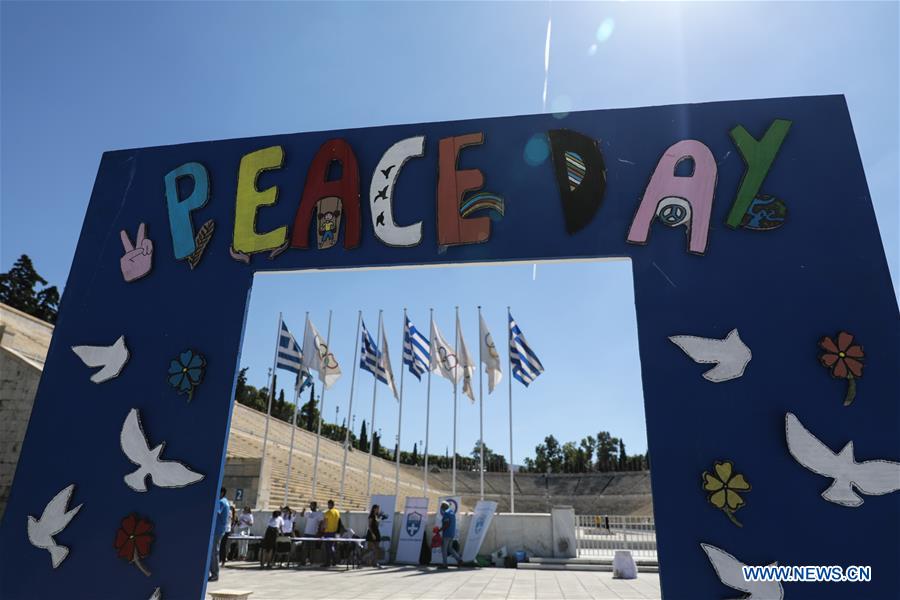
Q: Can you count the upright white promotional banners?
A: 4